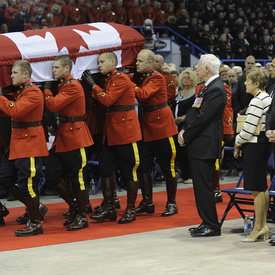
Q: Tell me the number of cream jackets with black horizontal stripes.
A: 1